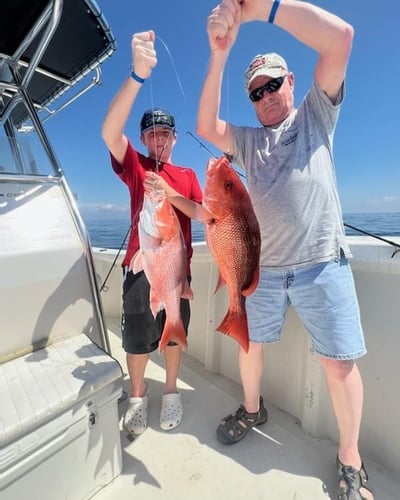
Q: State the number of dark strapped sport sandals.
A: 2